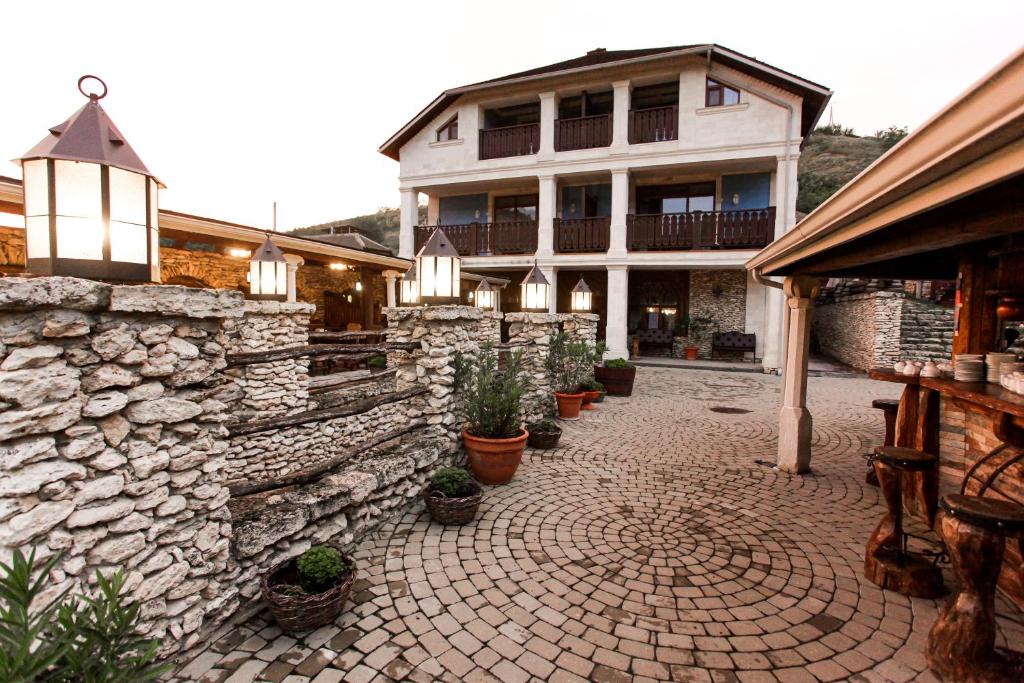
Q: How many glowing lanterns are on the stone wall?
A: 7